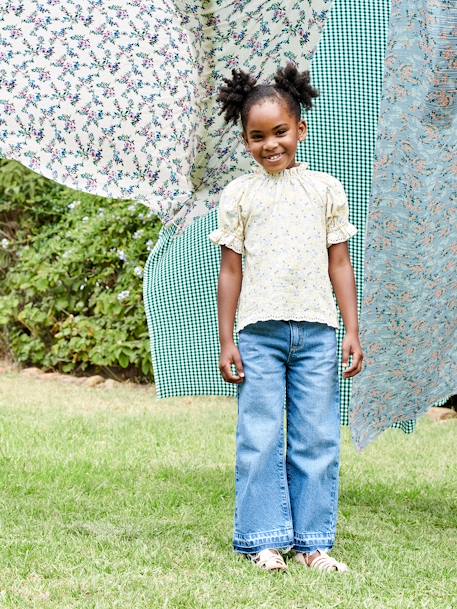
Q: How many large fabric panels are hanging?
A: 3